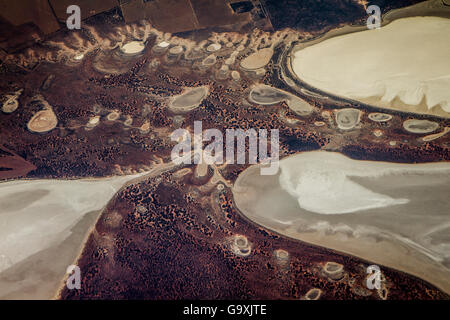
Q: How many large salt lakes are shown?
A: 3